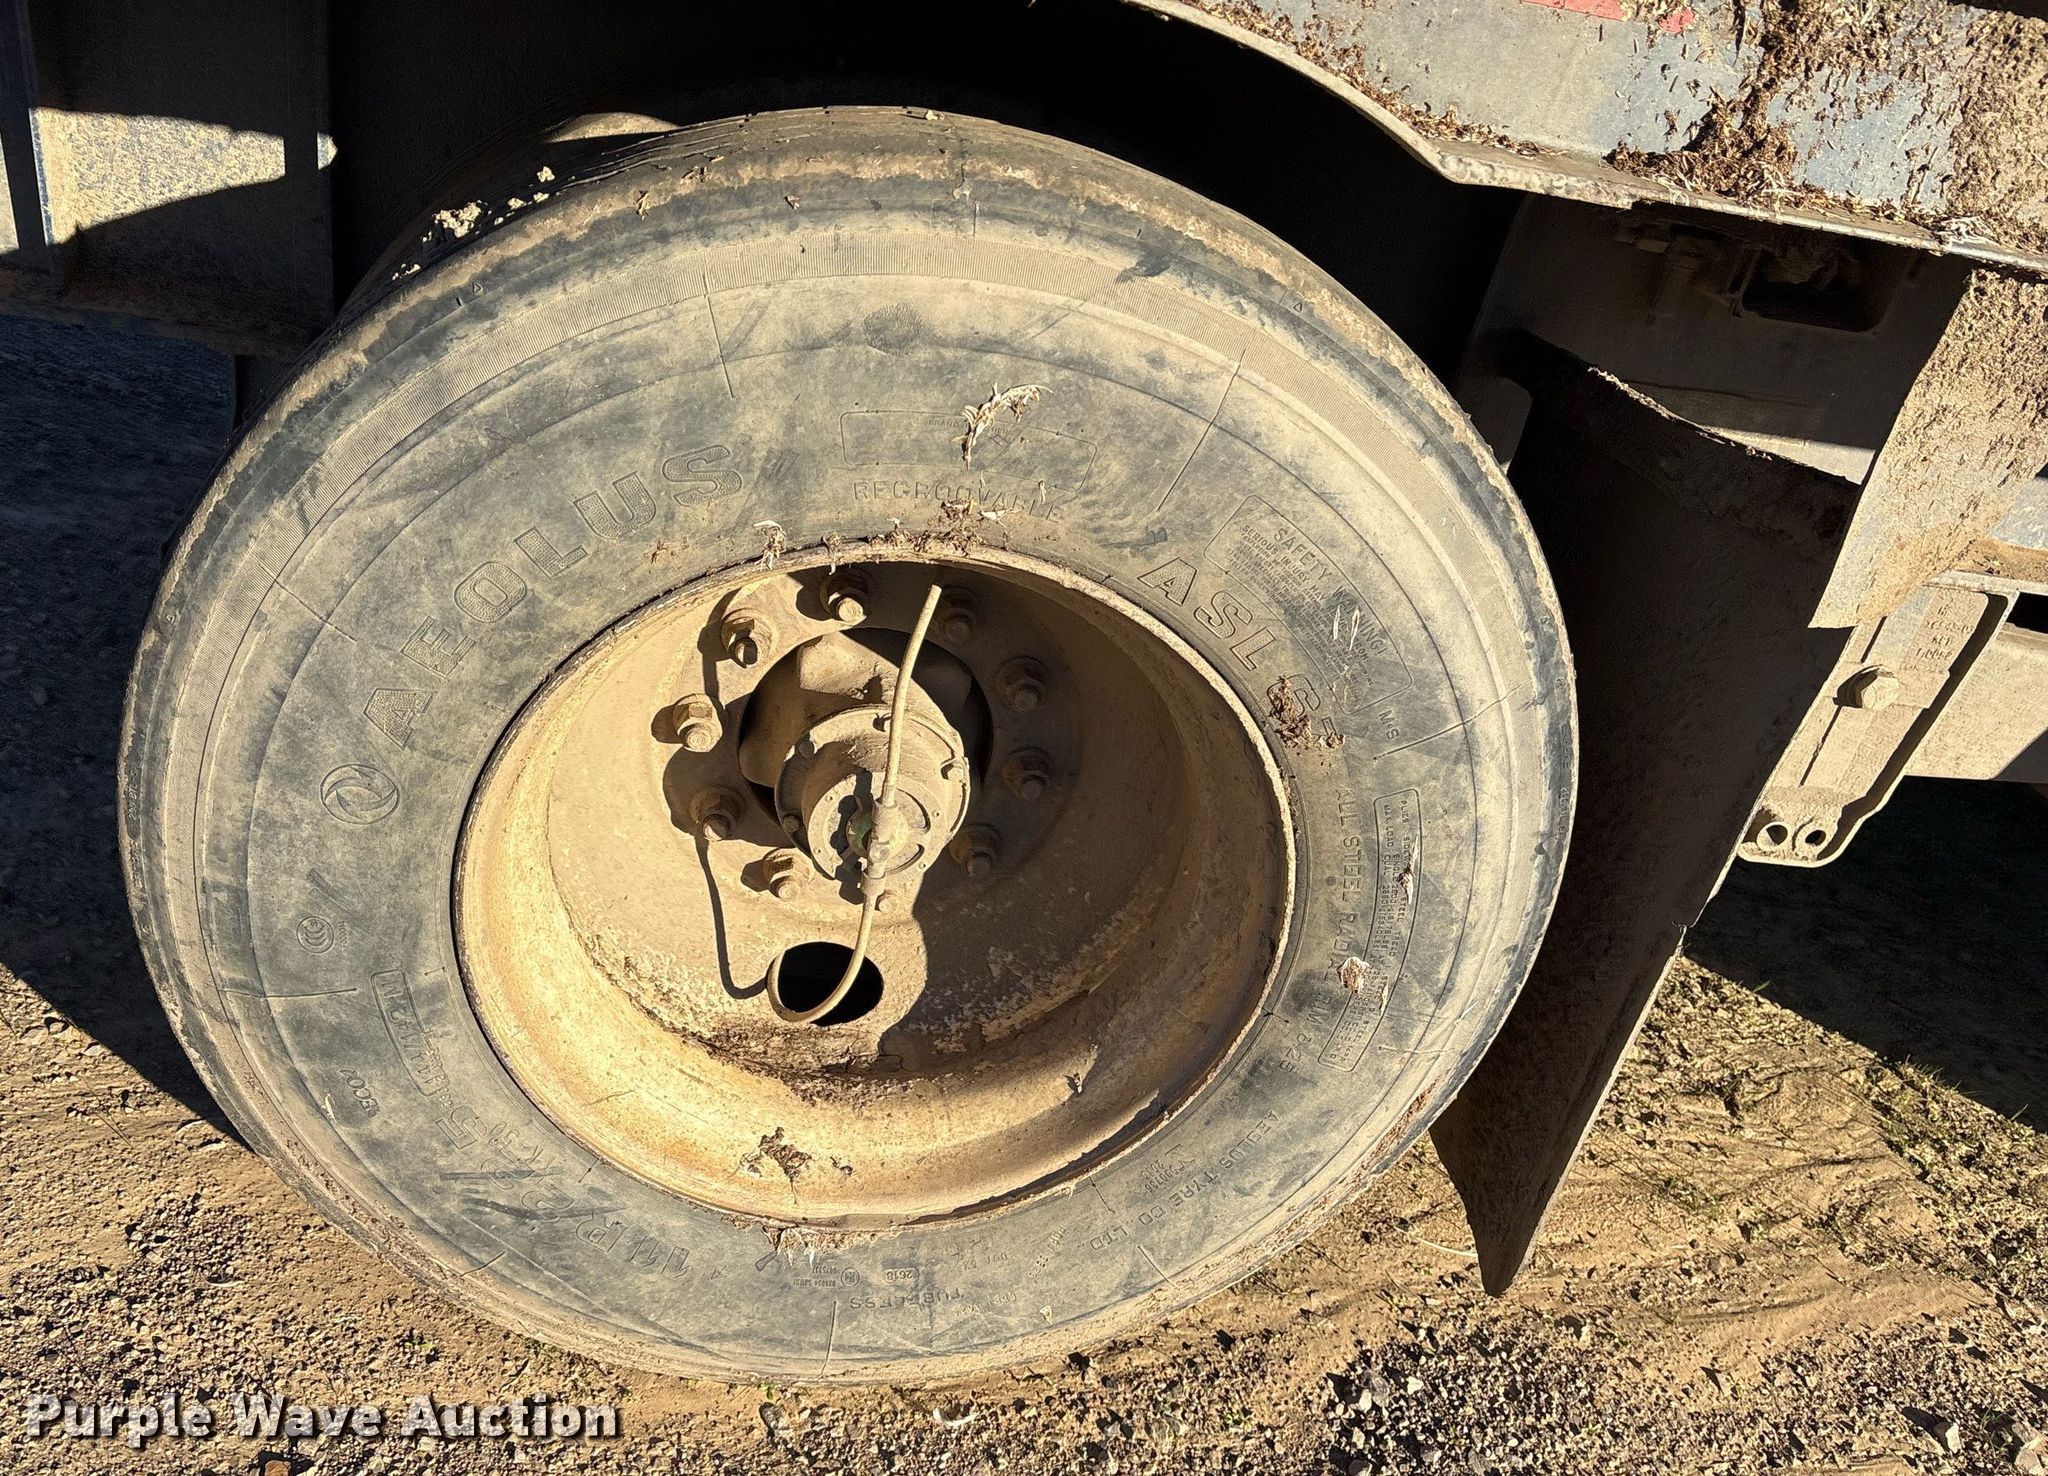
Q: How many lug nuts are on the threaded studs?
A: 10